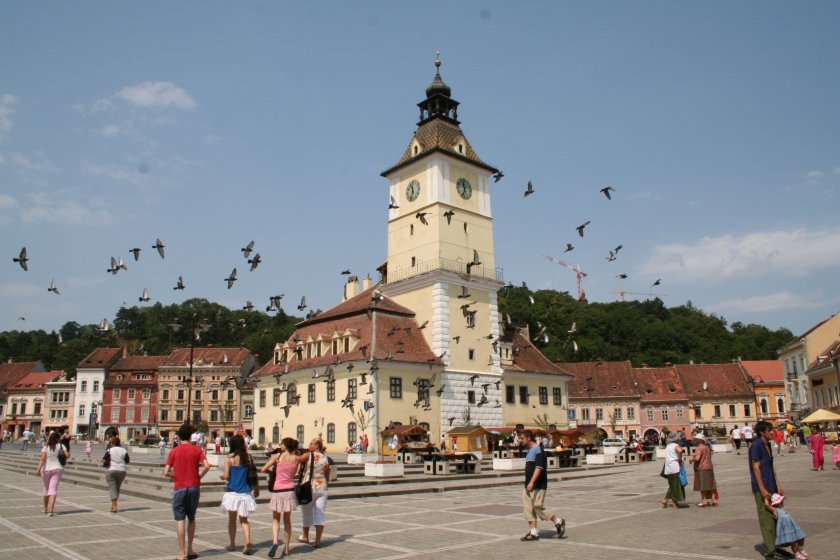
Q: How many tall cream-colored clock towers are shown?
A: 1